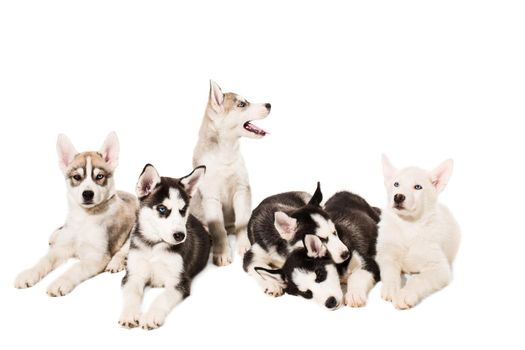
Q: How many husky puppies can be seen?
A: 6